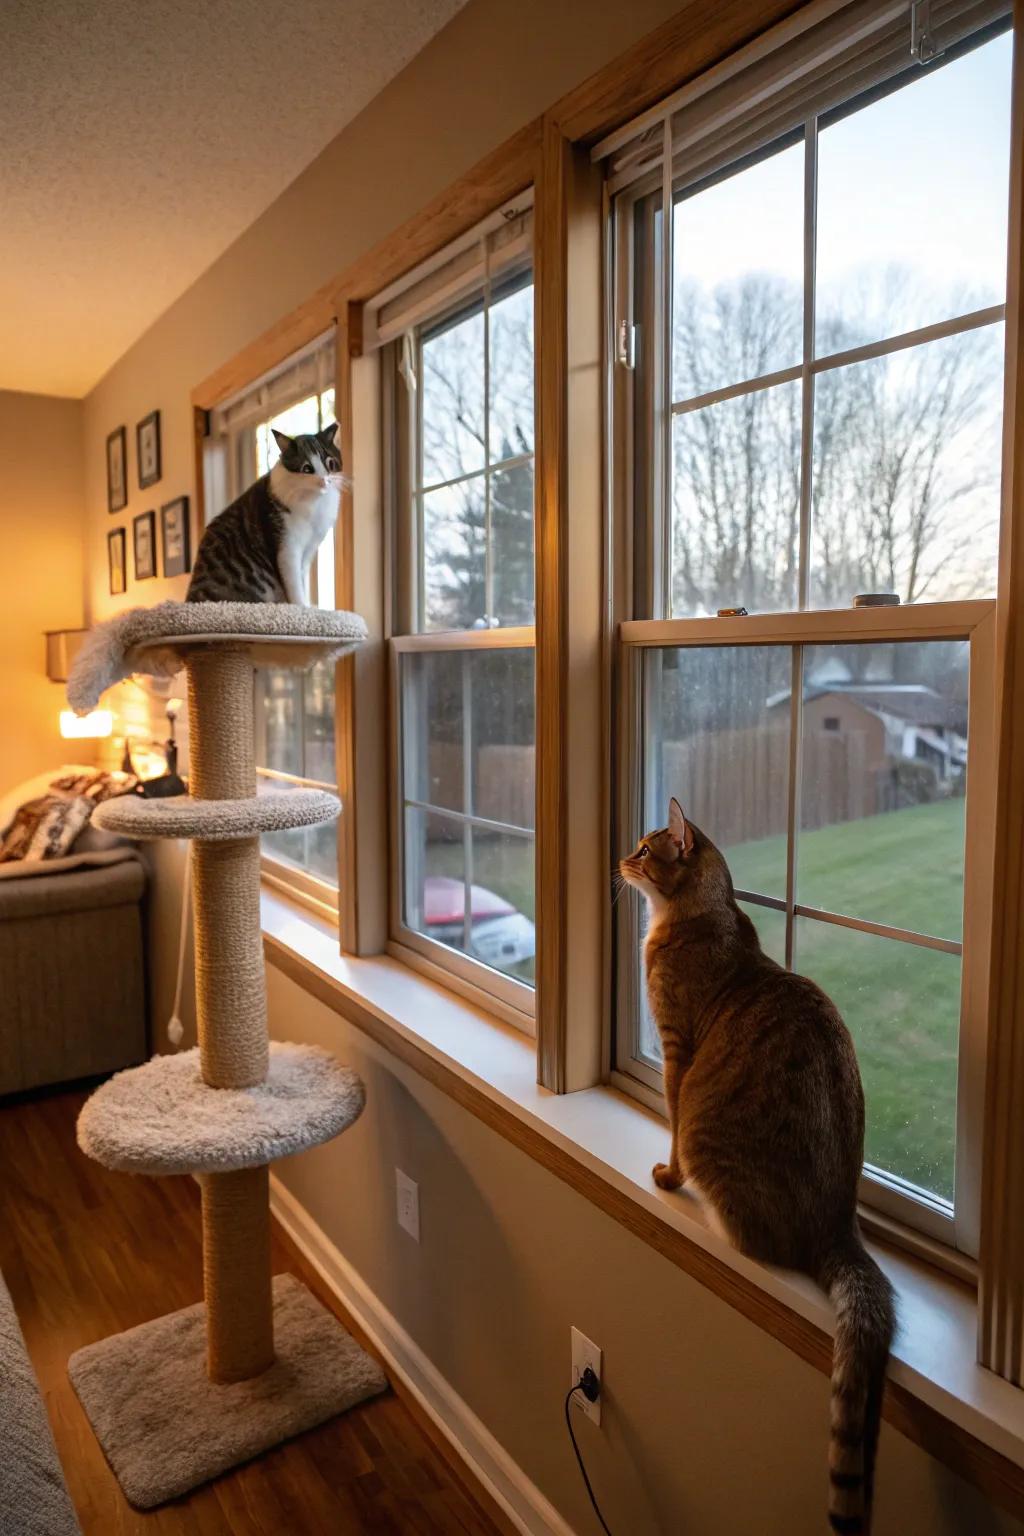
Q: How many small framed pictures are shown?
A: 5